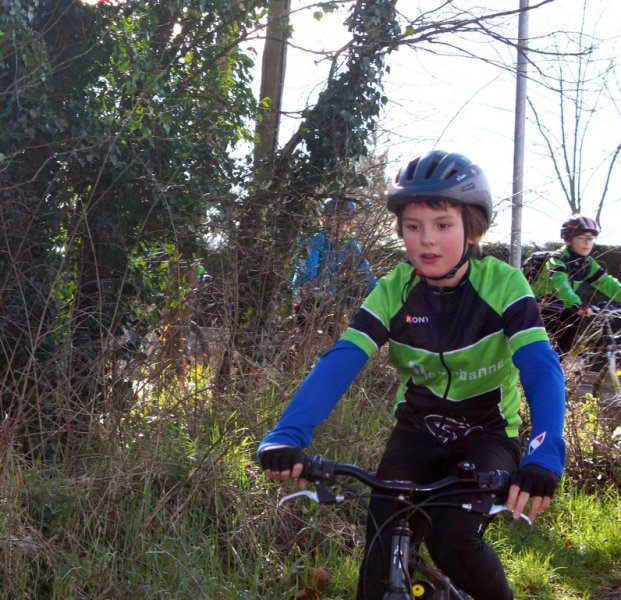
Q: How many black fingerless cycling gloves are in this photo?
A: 2